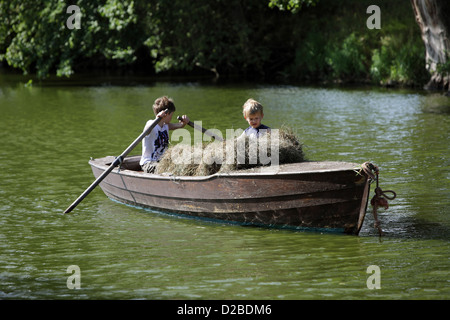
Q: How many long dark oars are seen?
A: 2